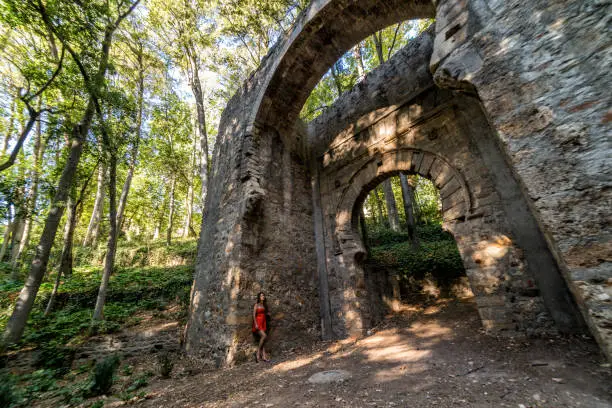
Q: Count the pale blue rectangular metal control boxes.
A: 0